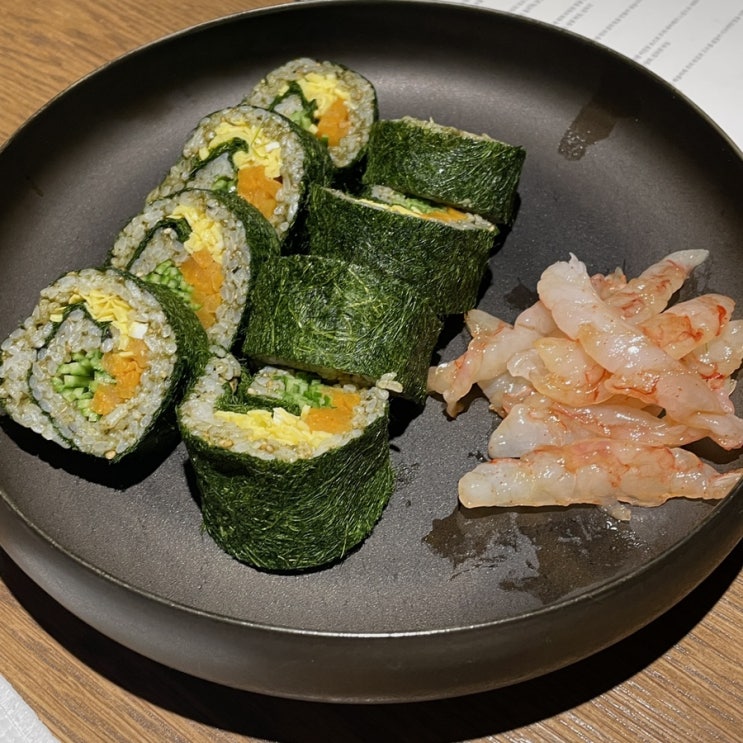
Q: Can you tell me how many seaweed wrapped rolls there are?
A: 8